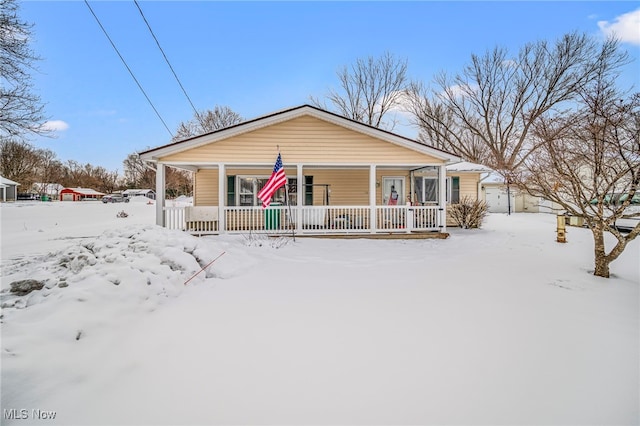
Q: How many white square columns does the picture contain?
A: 5